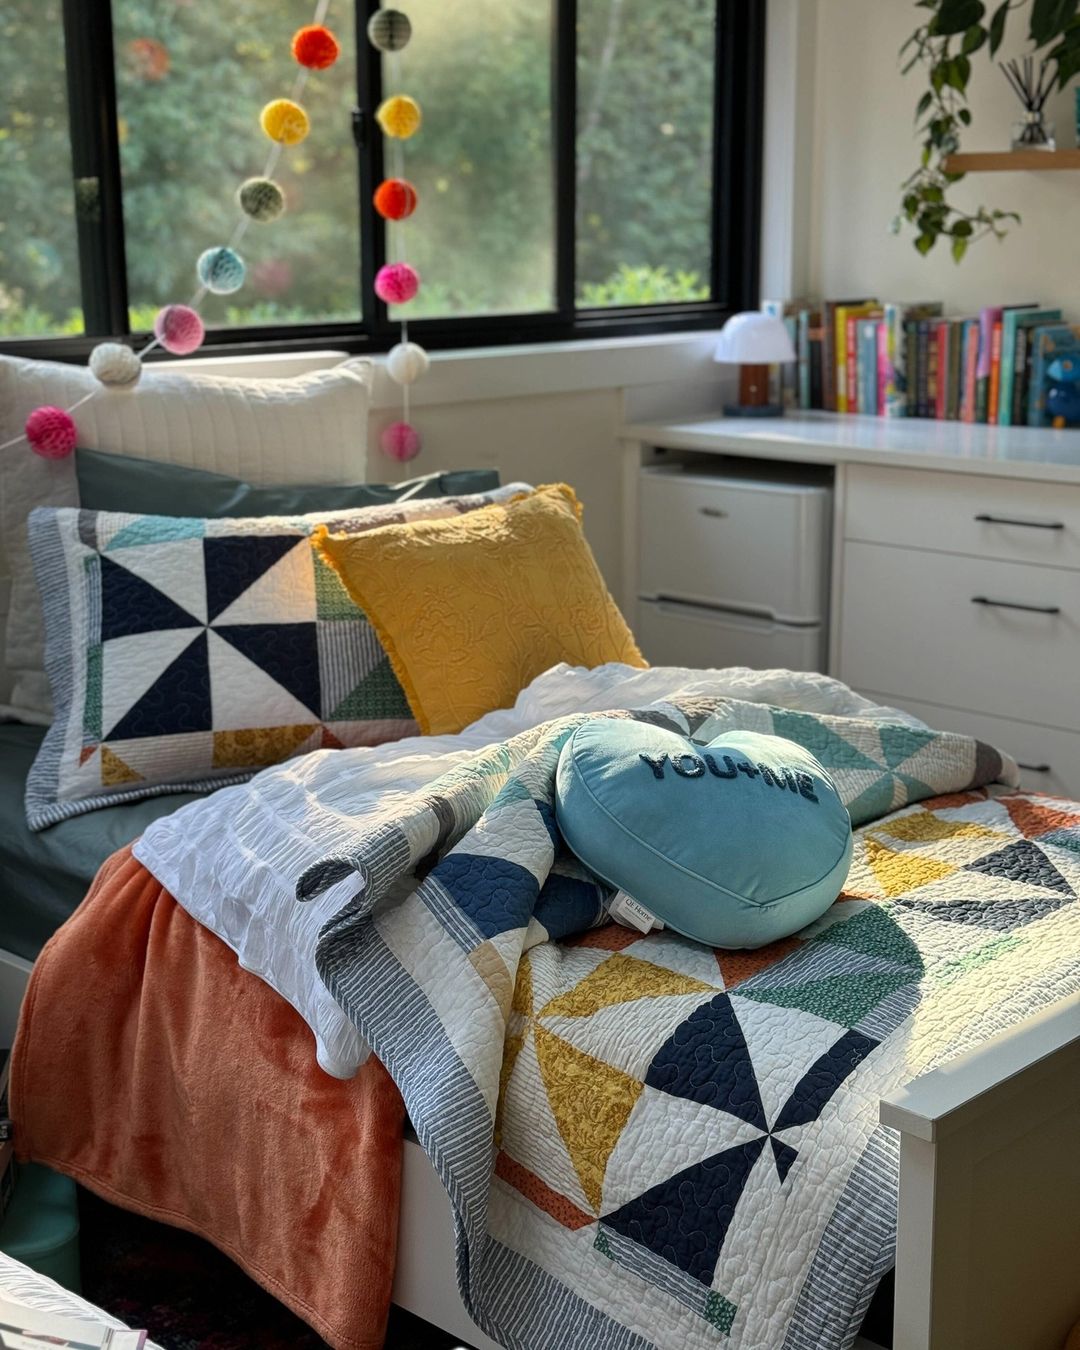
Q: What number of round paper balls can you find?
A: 13